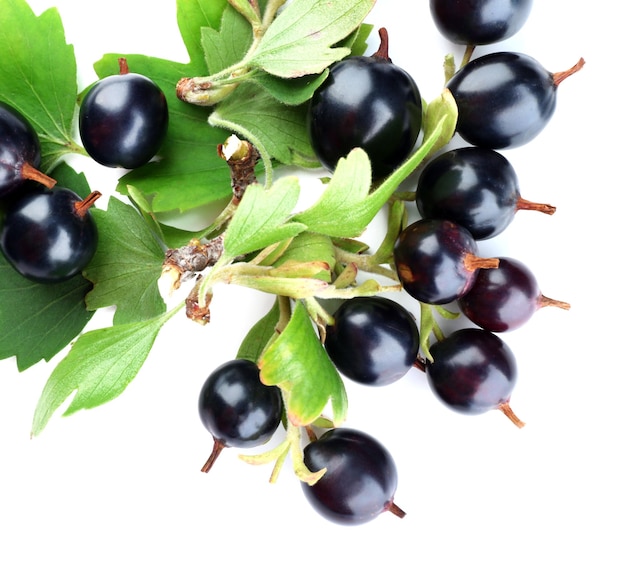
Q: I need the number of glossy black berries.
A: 13